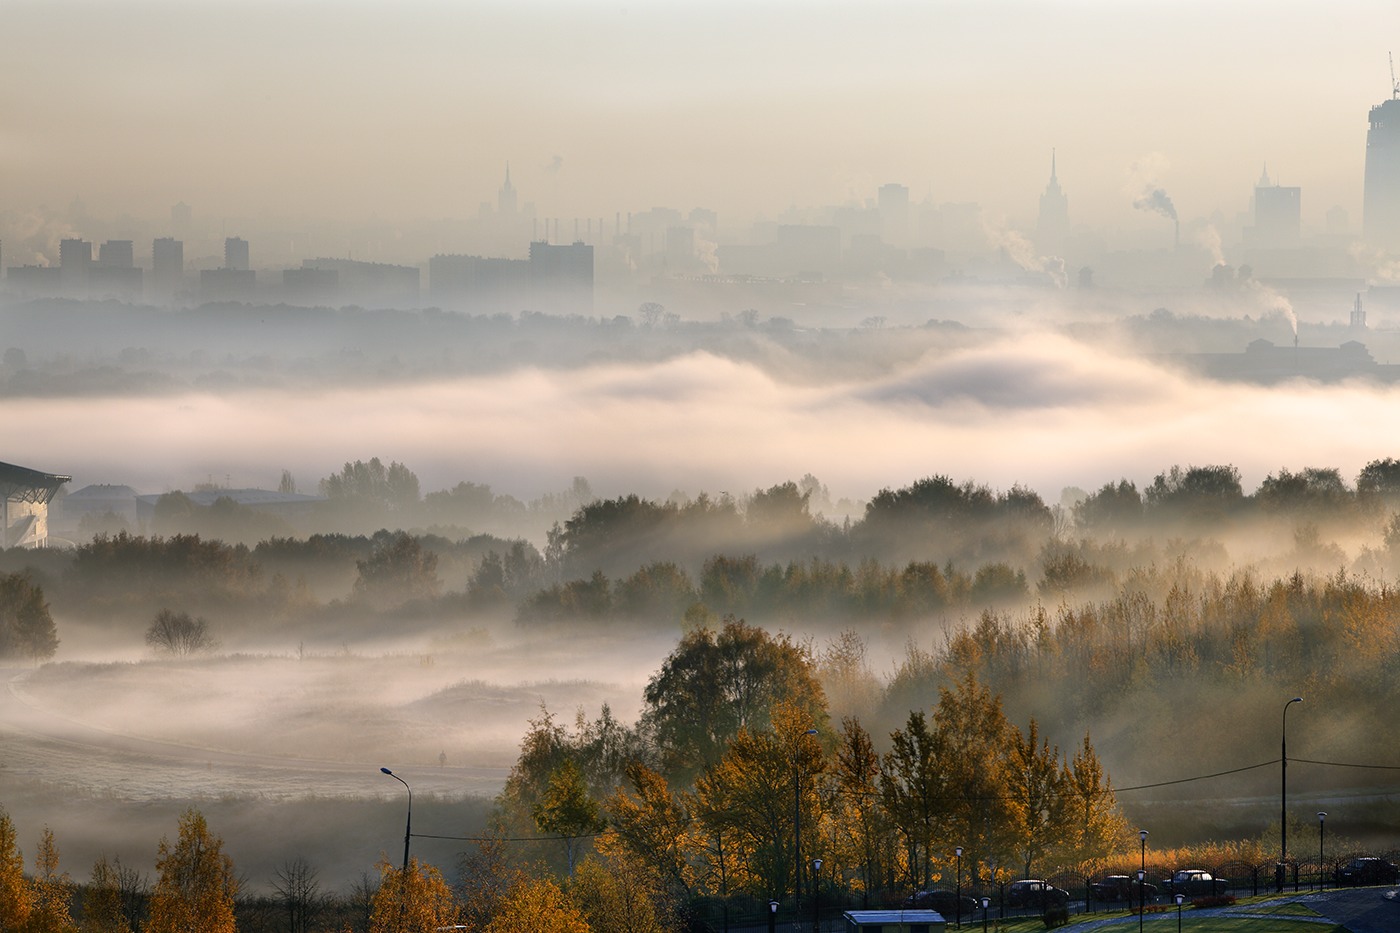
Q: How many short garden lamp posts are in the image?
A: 8